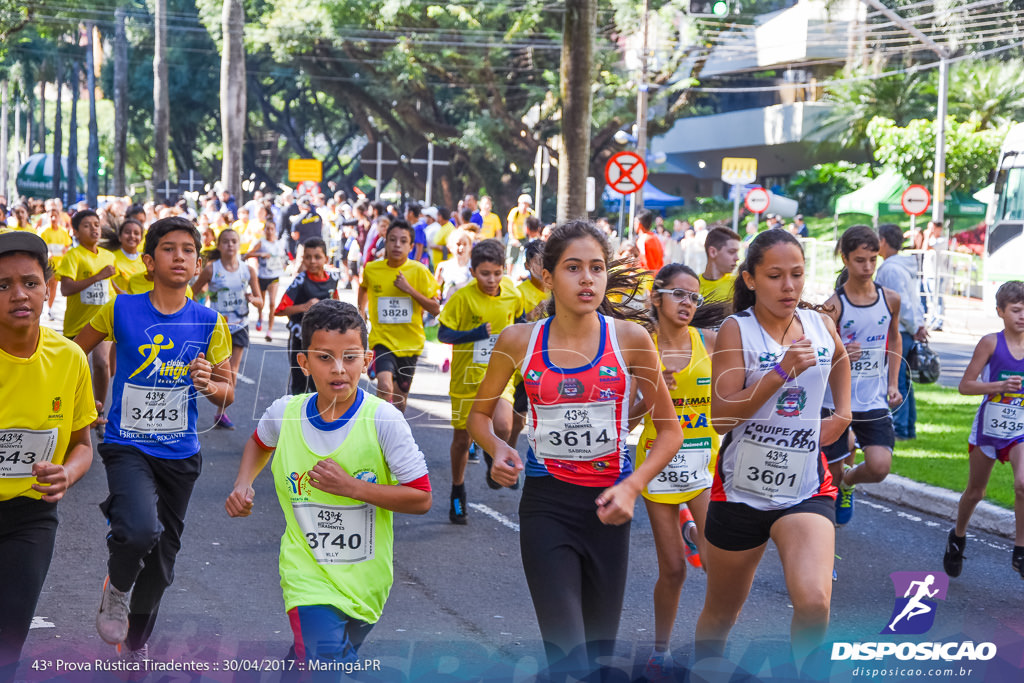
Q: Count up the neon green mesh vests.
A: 1